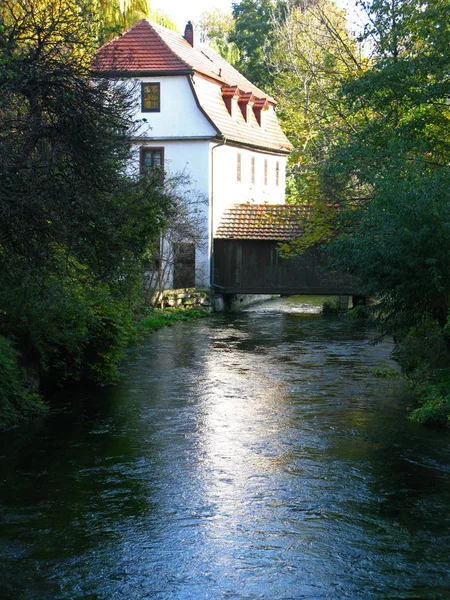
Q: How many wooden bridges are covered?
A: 1